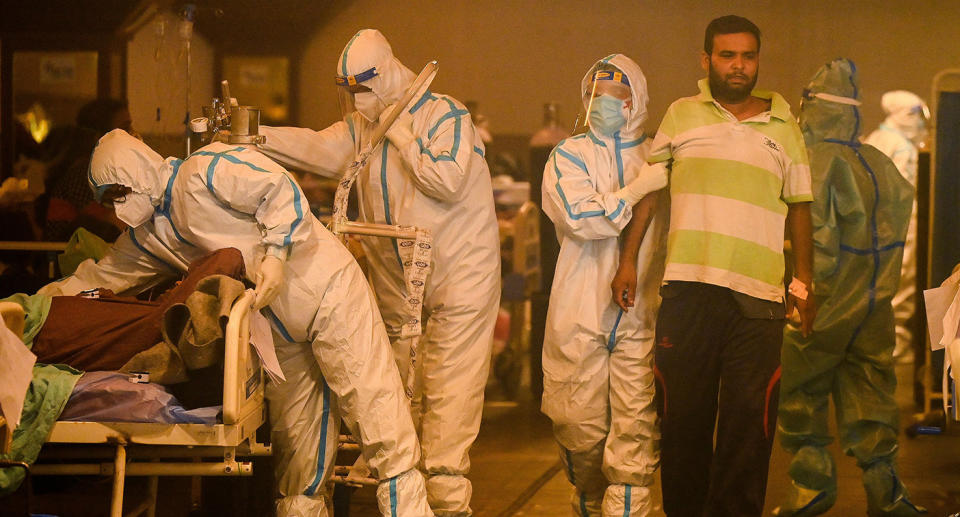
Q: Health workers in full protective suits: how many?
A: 5